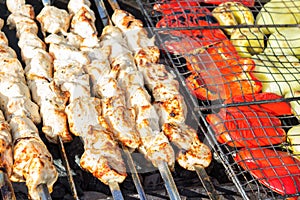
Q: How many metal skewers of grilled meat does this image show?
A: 7